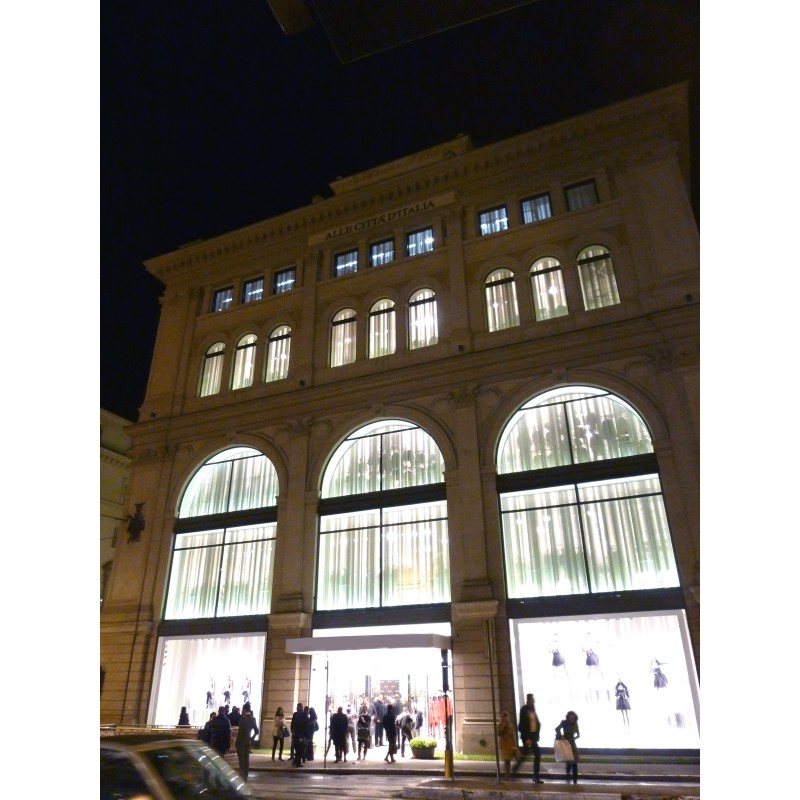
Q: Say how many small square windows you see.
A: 9